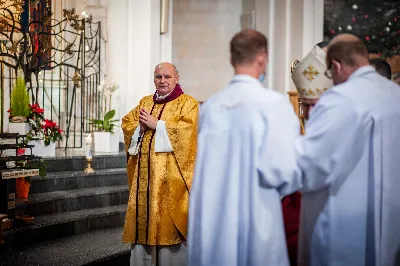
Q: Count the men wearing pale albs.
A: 2